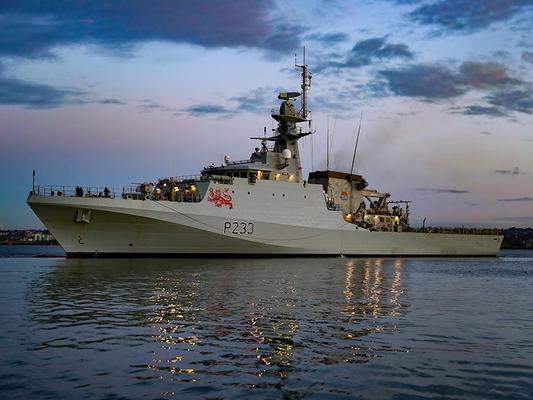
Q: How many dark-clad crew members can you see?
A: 3